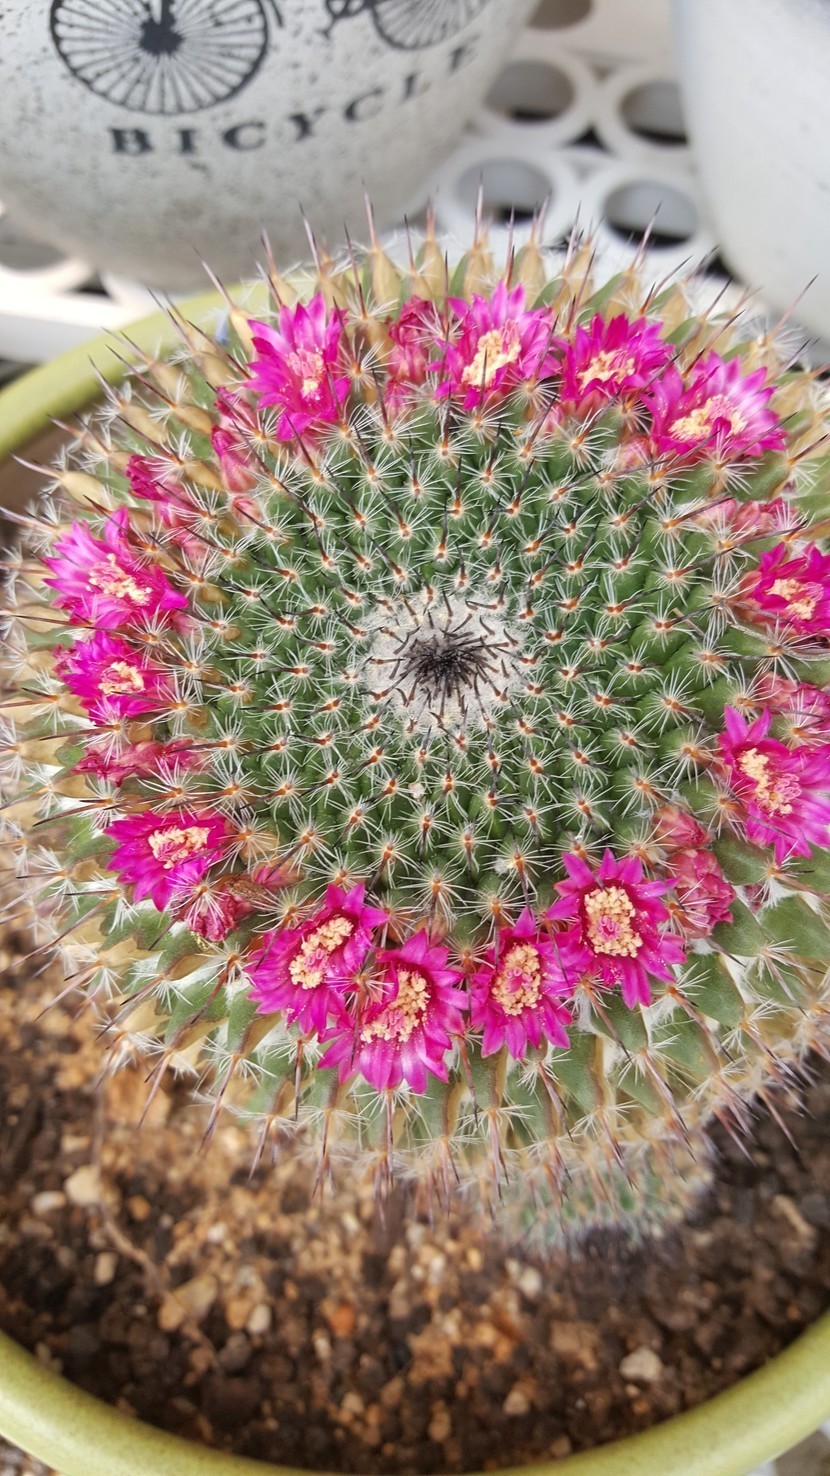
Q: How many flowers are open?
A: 13